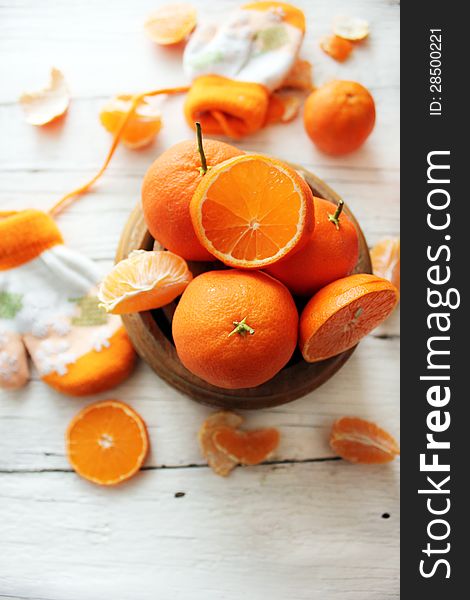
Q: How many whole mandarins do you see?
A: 4